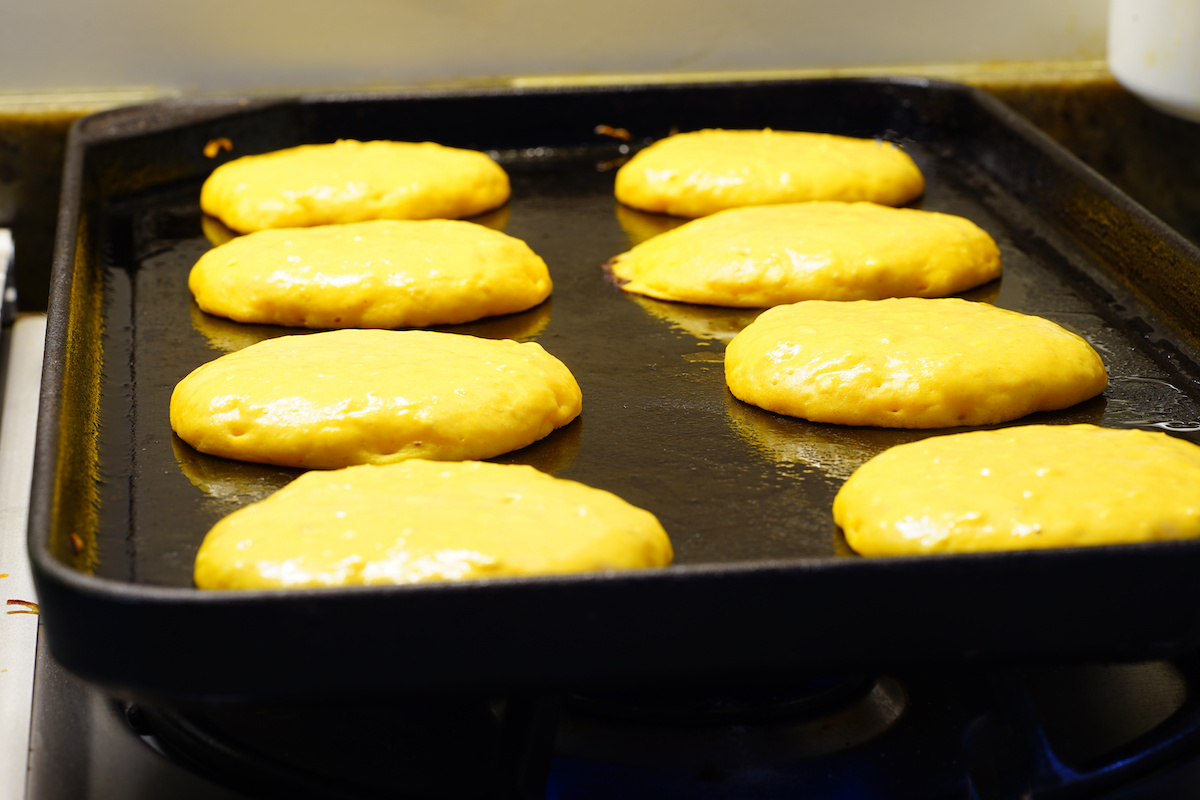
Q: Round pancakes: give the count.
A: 8